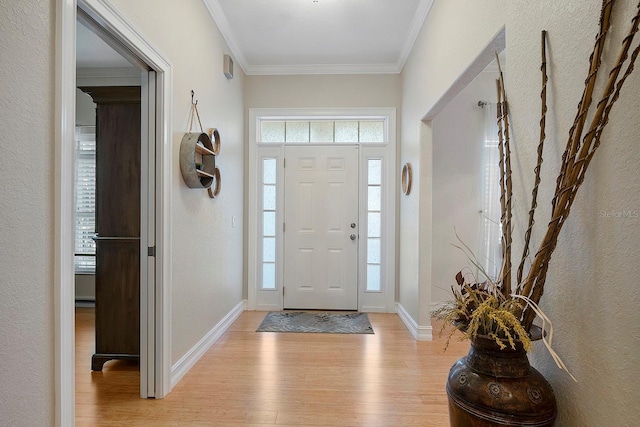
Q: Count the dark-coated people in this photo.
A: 0